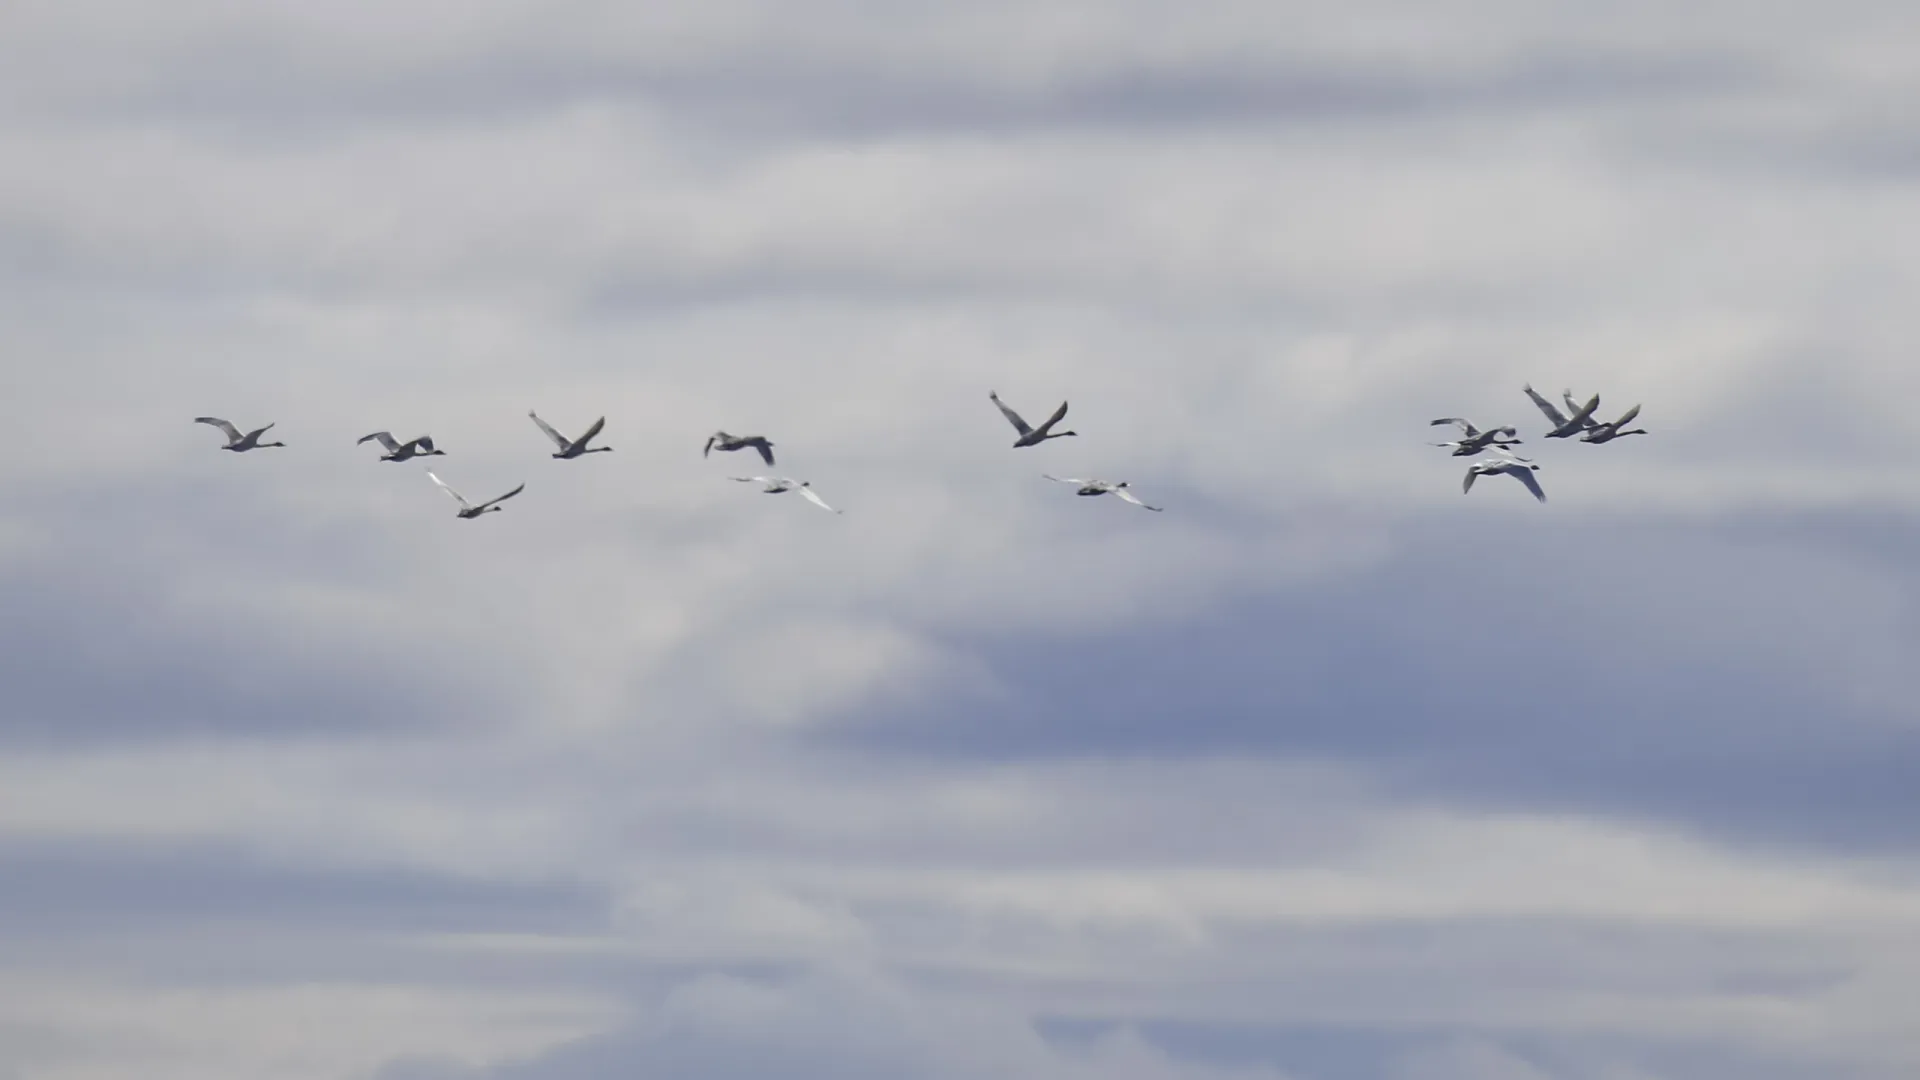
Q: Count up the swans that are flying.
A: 13